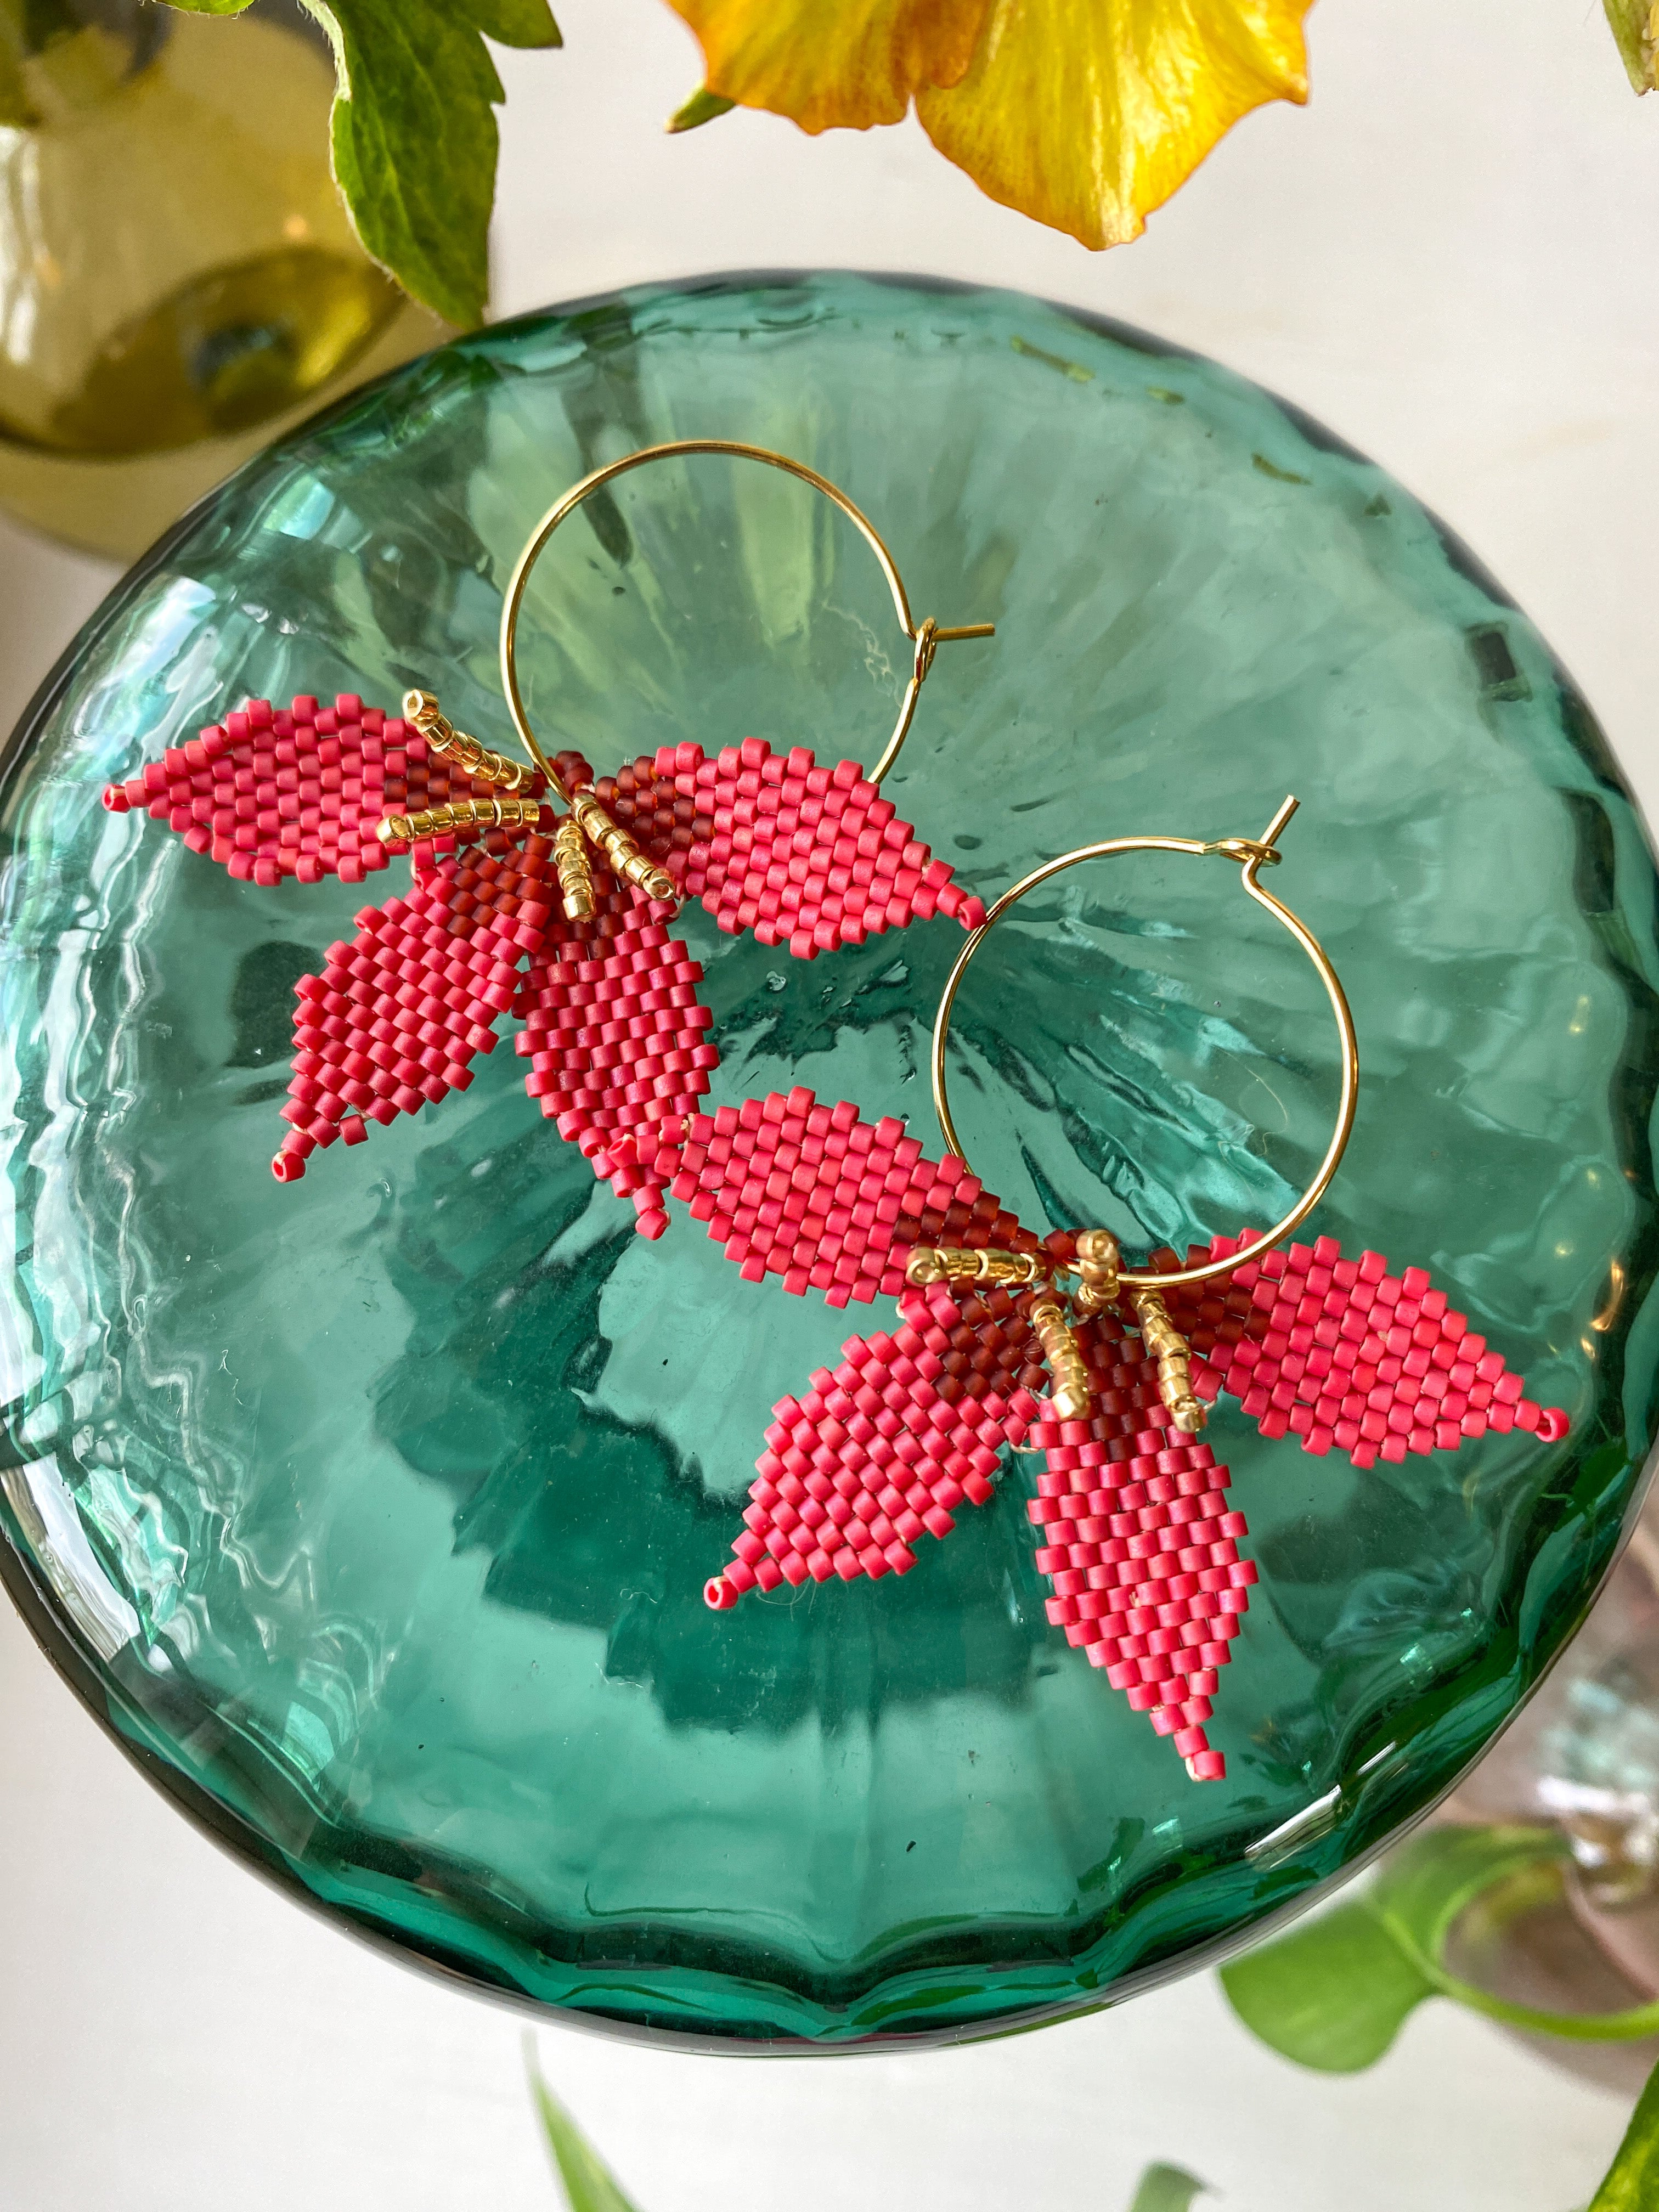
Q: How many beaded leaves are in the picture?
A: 8